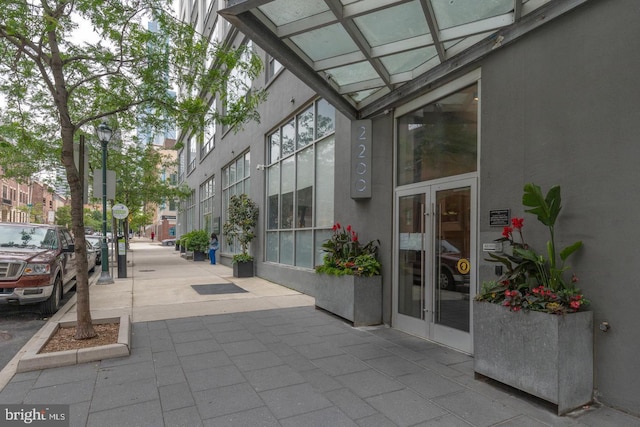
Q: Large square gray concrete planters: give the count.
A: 2